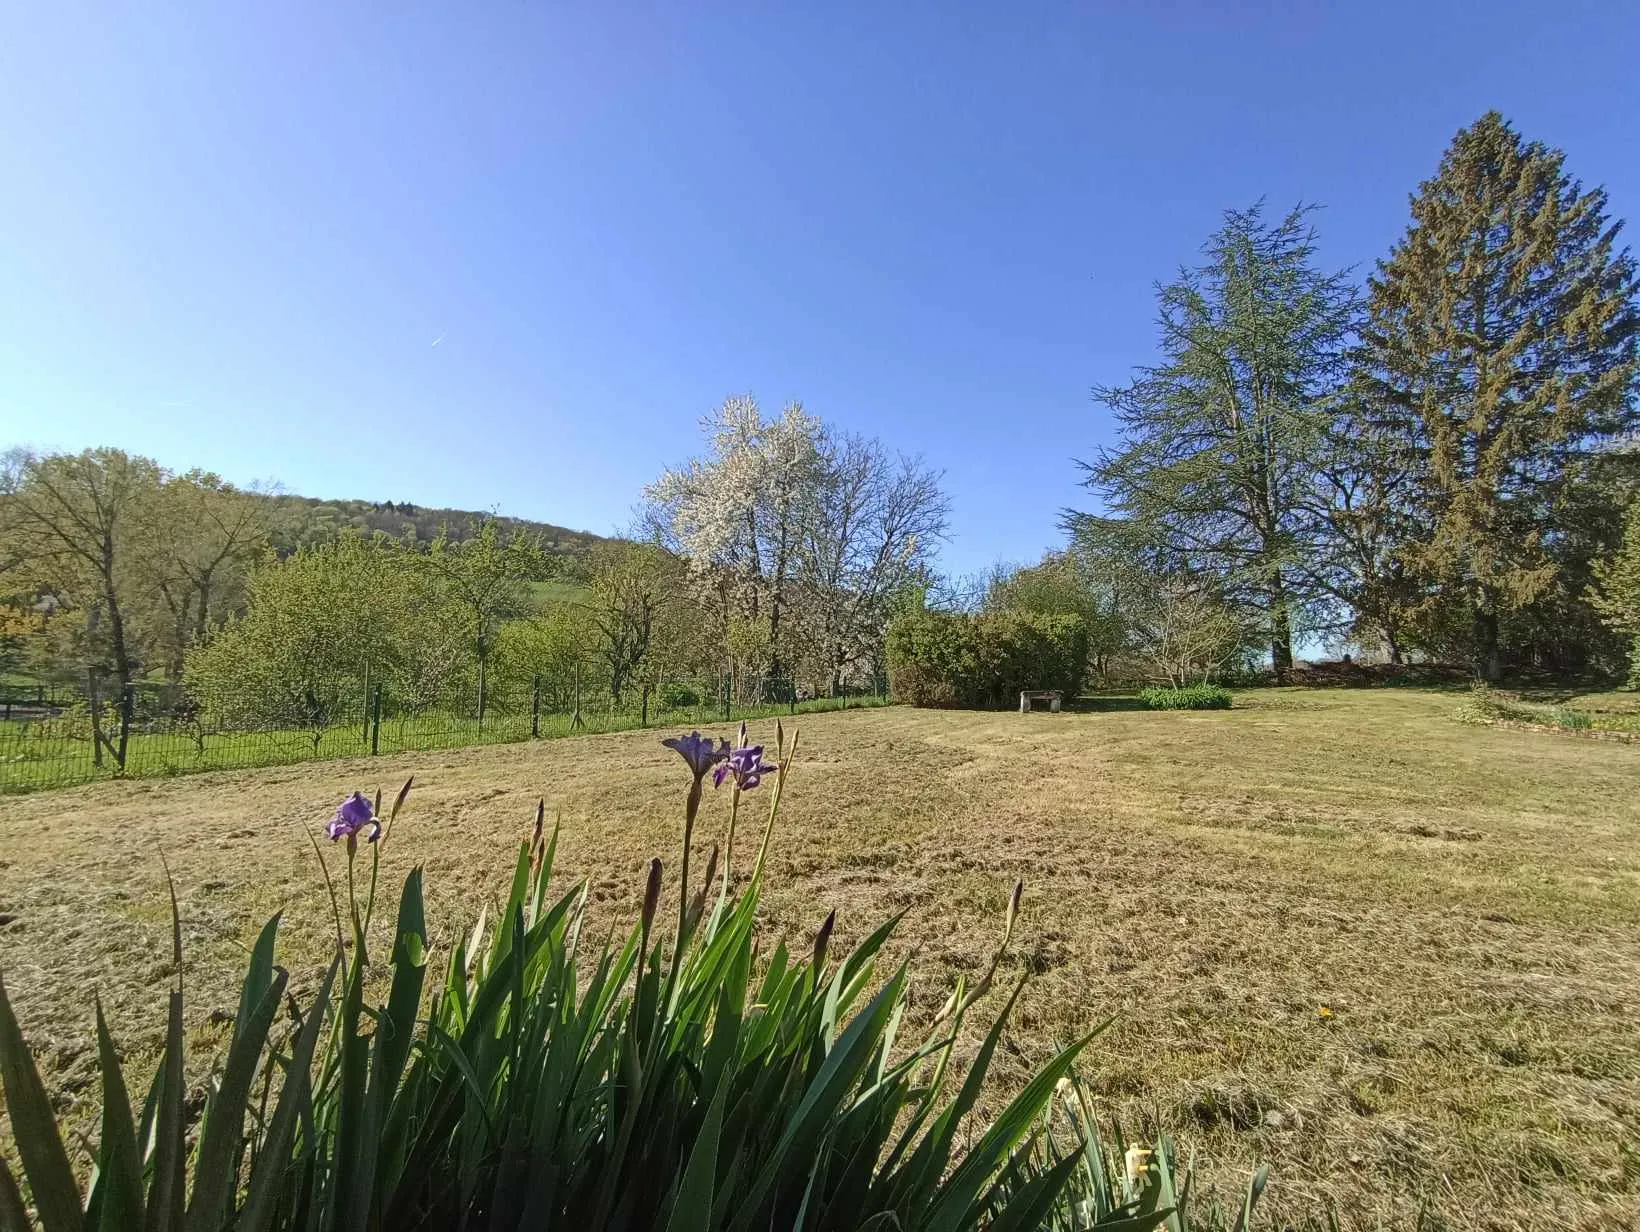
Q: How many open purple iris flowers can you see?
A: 3